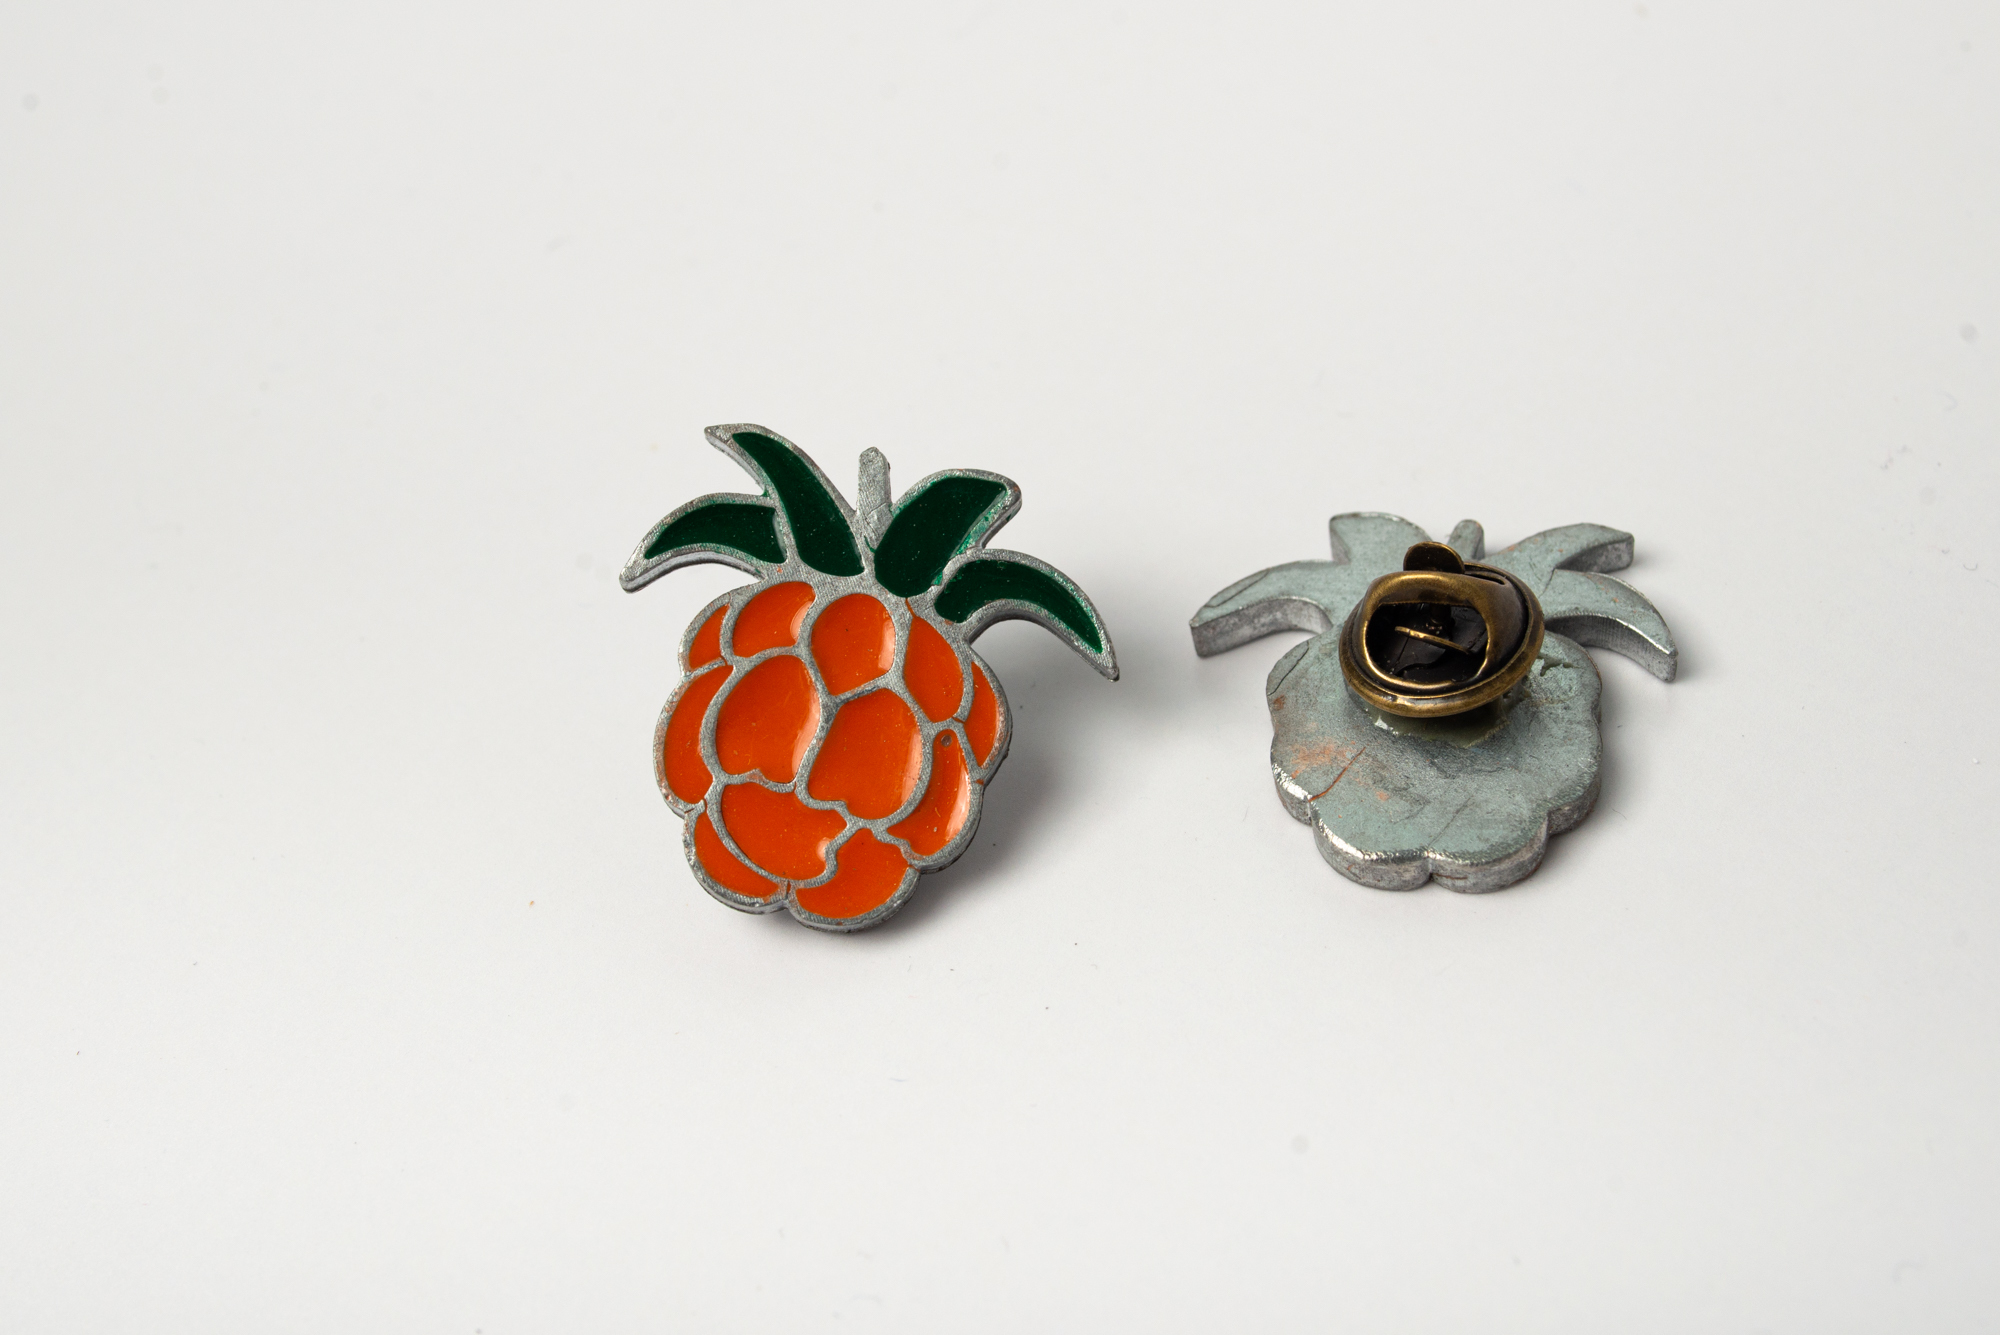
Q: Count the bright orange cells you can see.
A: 12